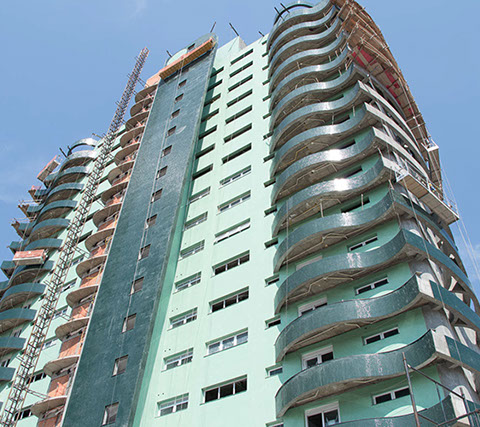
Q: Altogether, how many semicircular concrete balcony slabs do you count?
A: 14